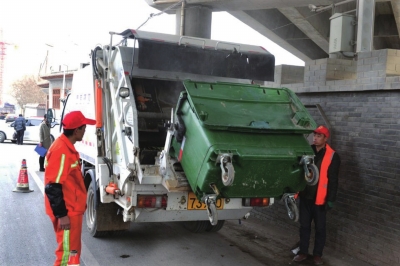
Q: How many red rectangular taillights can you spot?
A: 2